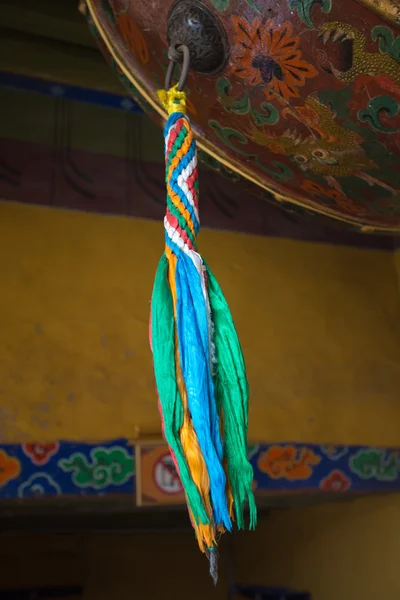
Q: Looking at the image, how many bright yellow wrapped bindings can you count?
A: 1